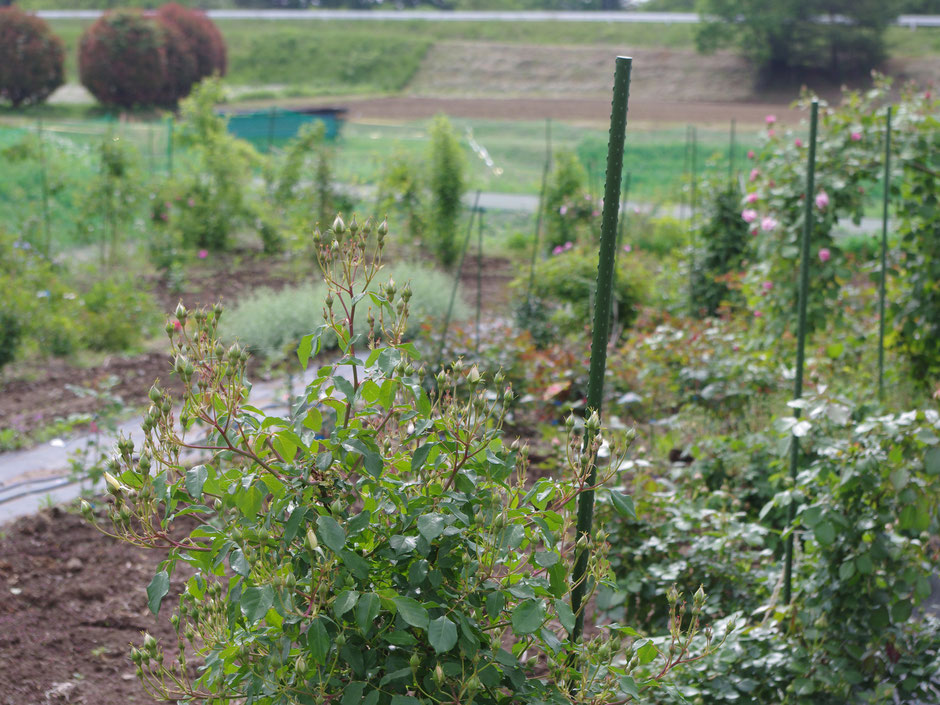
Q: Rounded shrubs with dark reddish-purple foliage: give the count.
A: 3